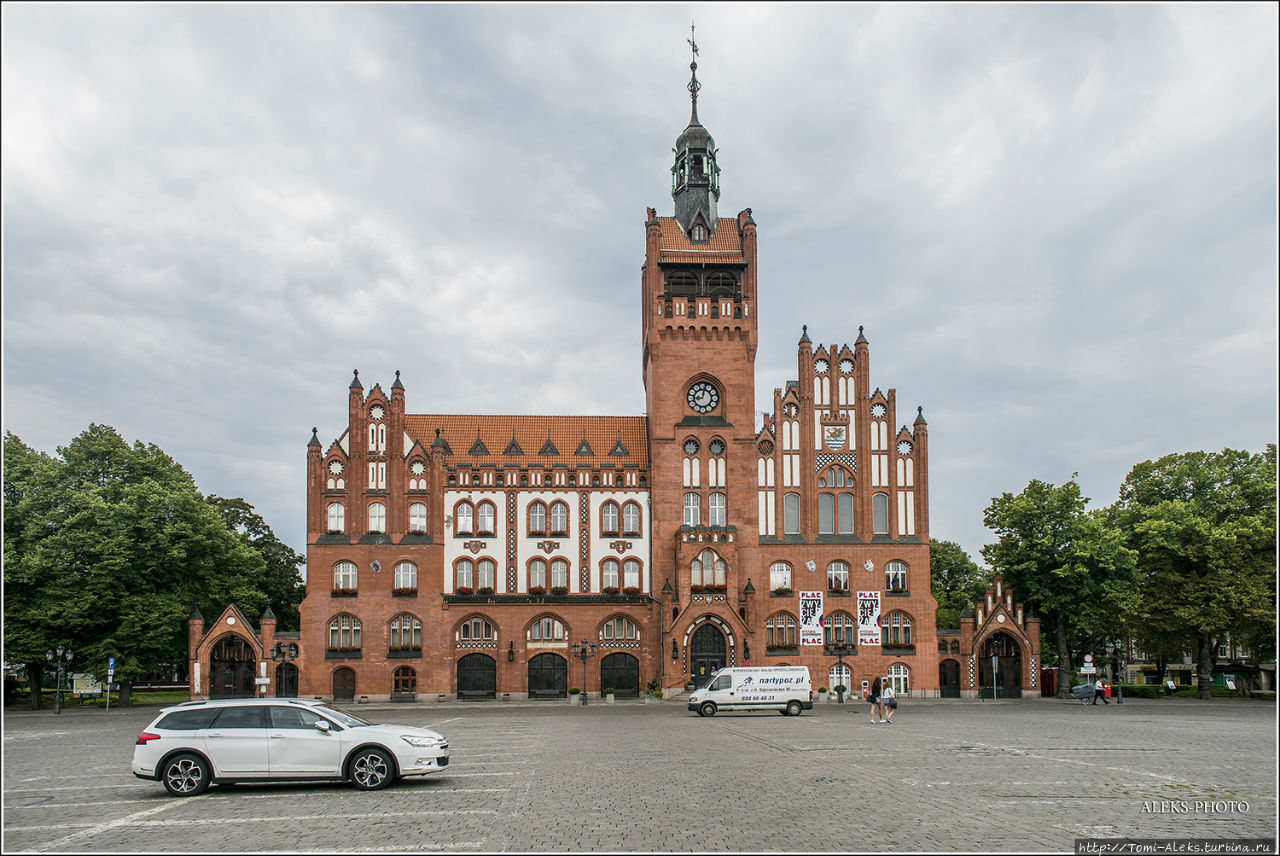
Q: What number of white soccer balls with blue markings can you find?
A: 0